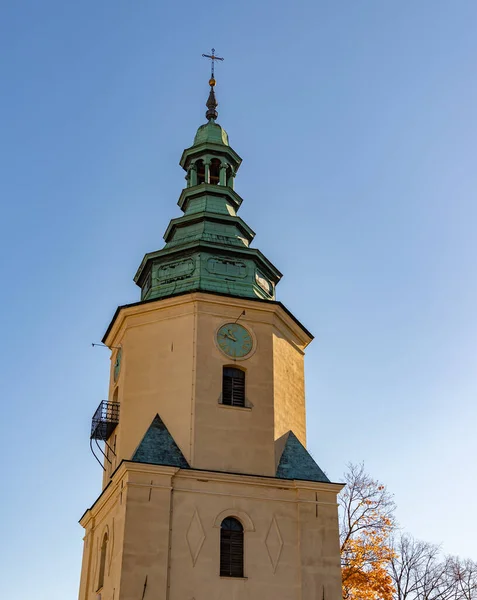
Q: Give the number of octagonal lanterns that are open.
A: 1